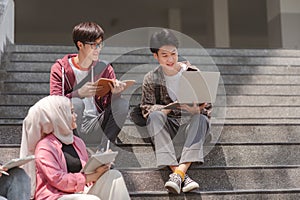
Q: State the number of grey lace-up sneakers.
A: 2